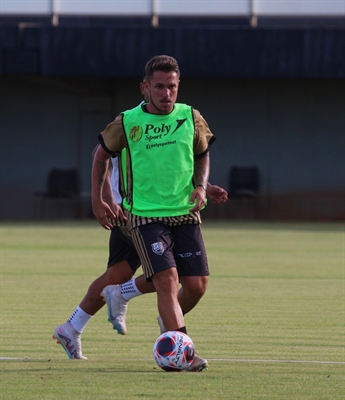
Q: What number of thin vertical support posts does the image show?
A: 3